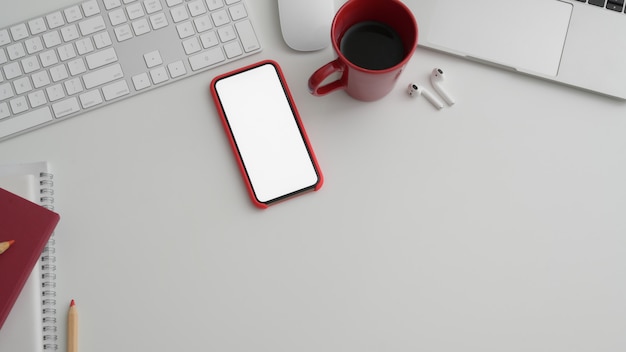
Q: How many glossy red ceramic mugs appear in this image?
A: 1